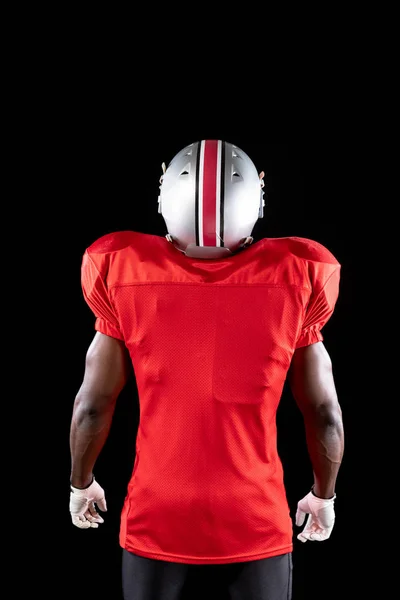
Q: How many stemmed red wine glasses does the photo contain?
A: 0